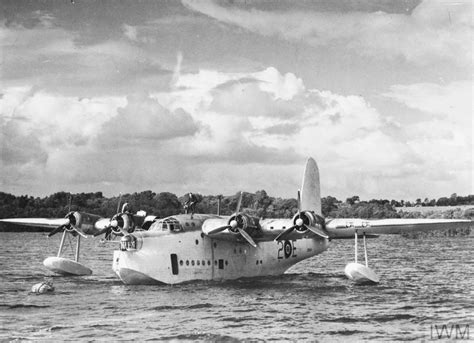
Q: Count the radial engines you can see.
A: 4